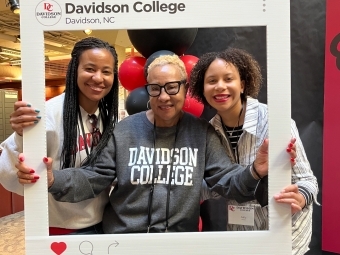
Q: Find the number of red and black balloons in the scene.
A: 6